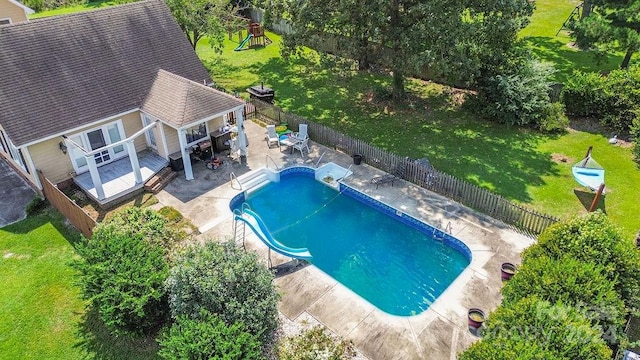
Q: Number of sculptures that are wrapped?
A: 0